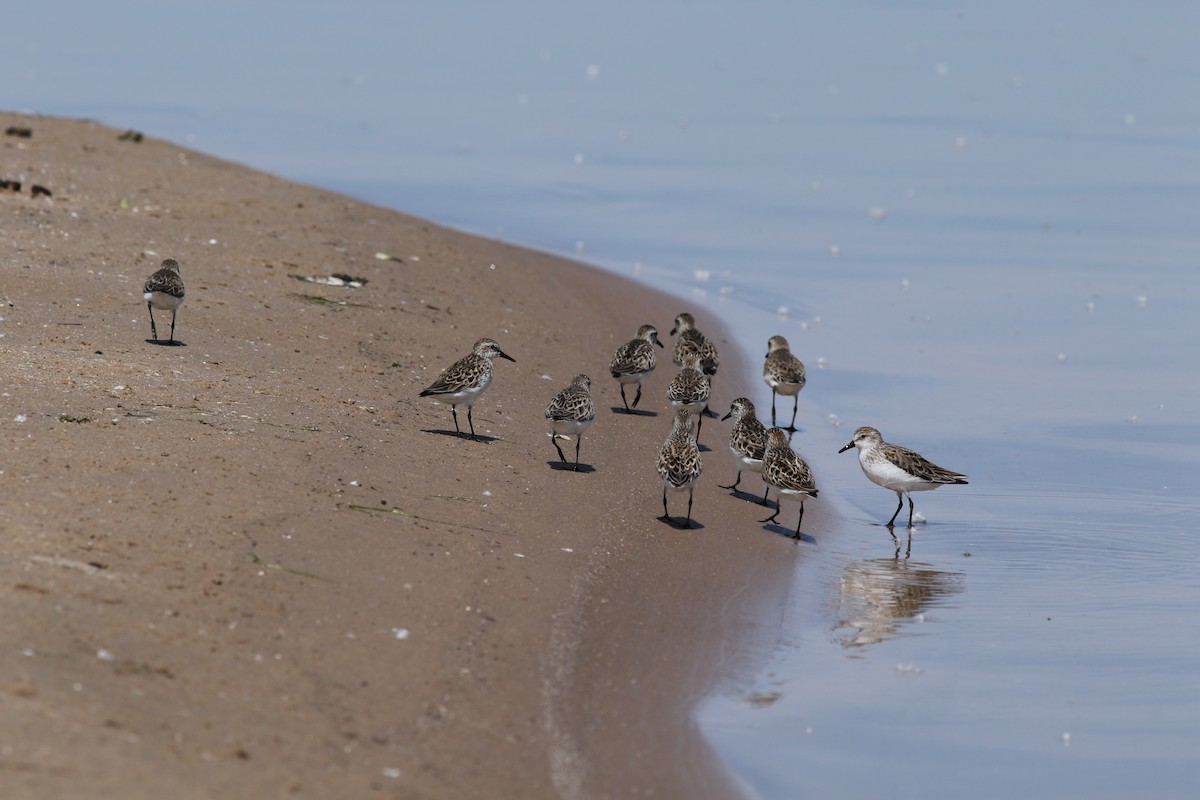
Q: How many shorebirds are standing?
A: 11